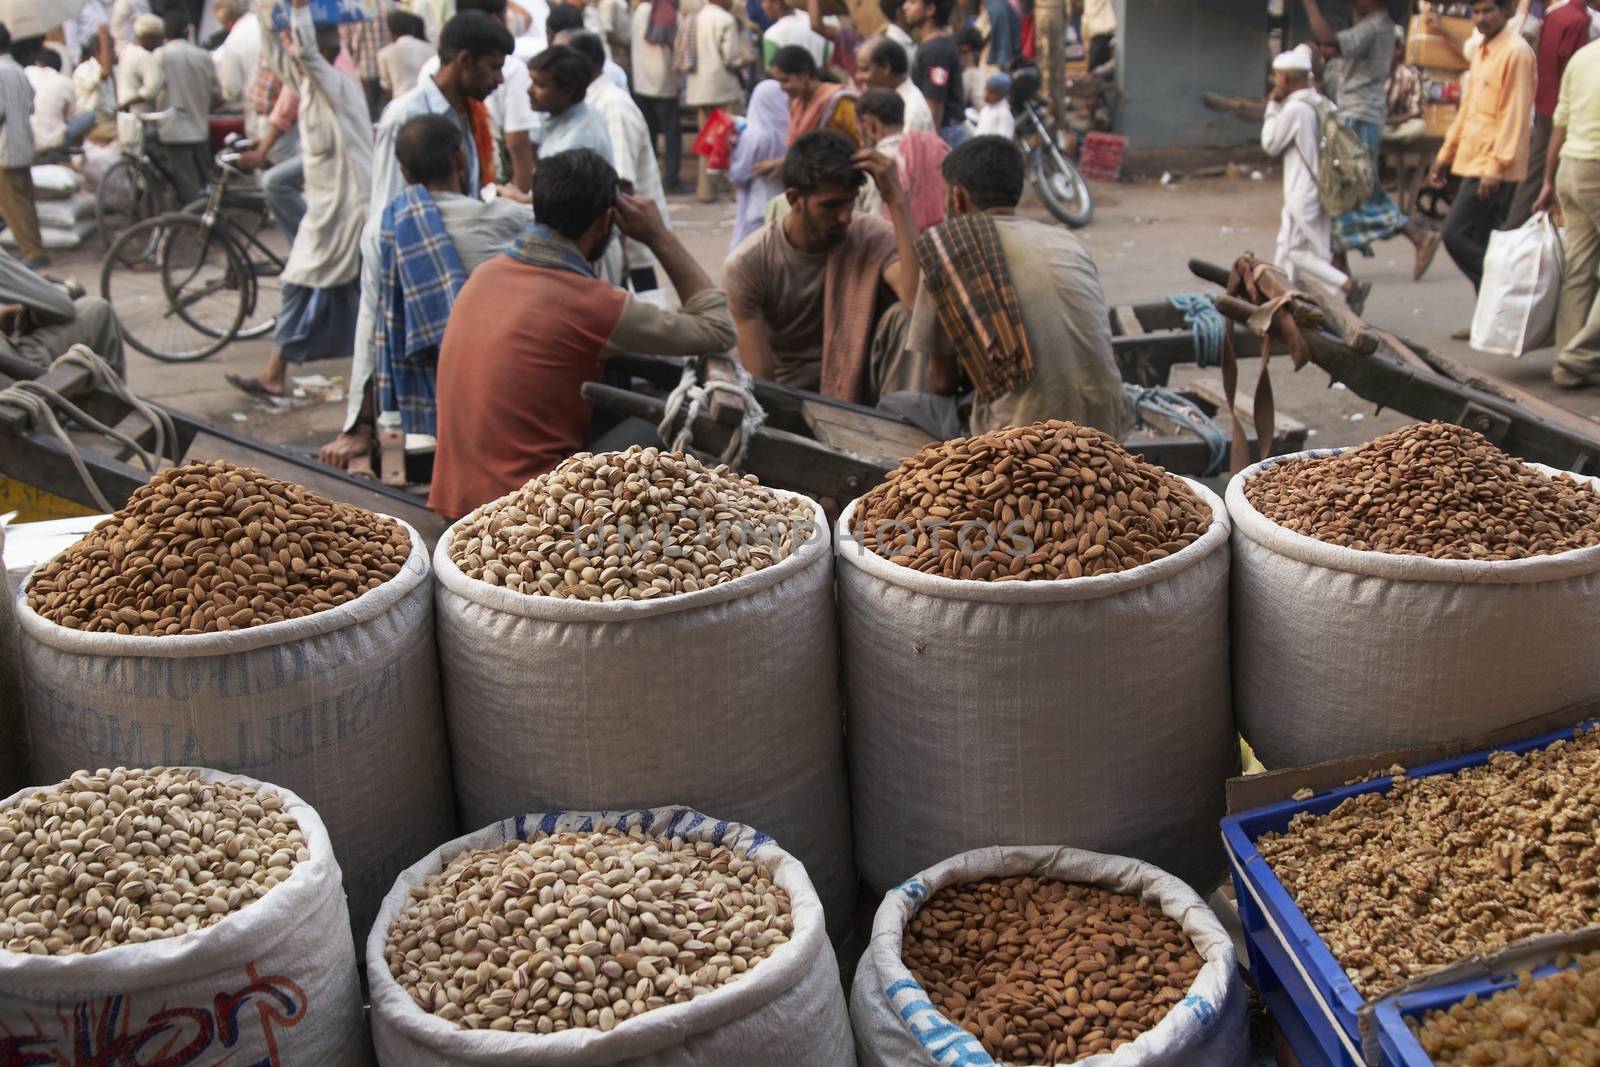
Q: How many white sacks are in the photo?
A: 7